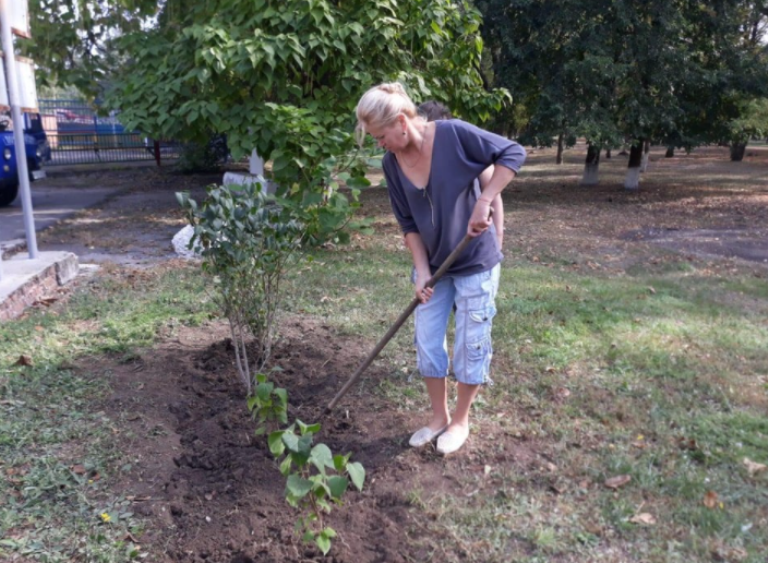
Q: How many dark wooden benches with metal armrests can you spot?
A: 0